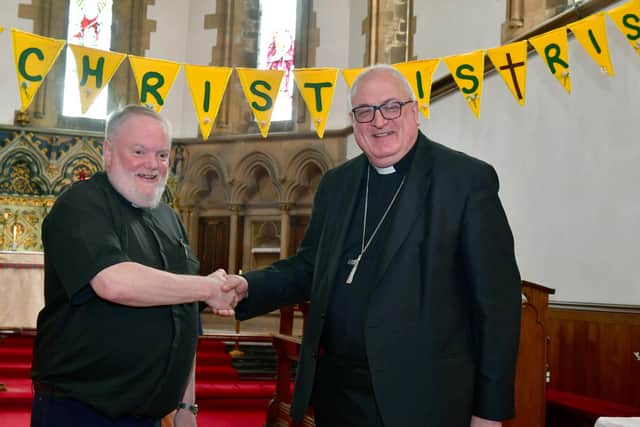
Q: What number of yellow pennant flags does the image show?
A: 13